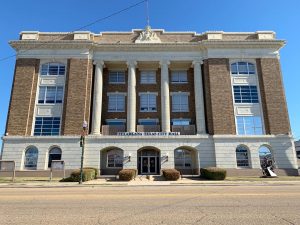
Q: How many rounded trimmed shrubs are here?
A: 4